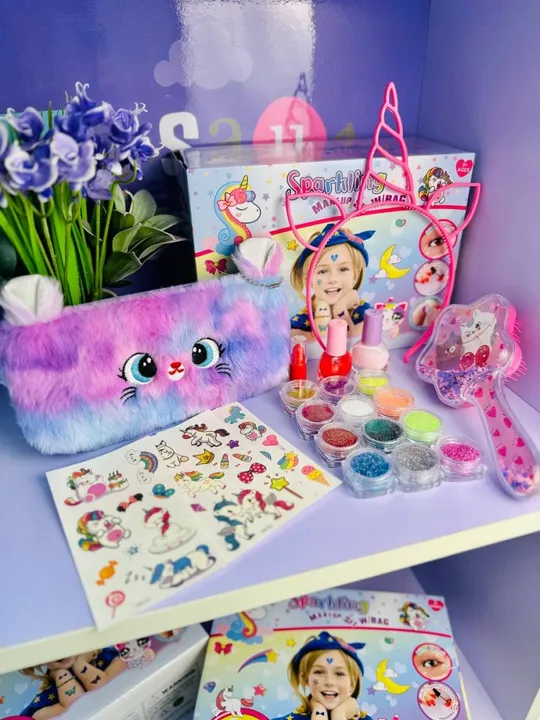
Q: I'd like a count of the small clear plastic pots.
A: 12